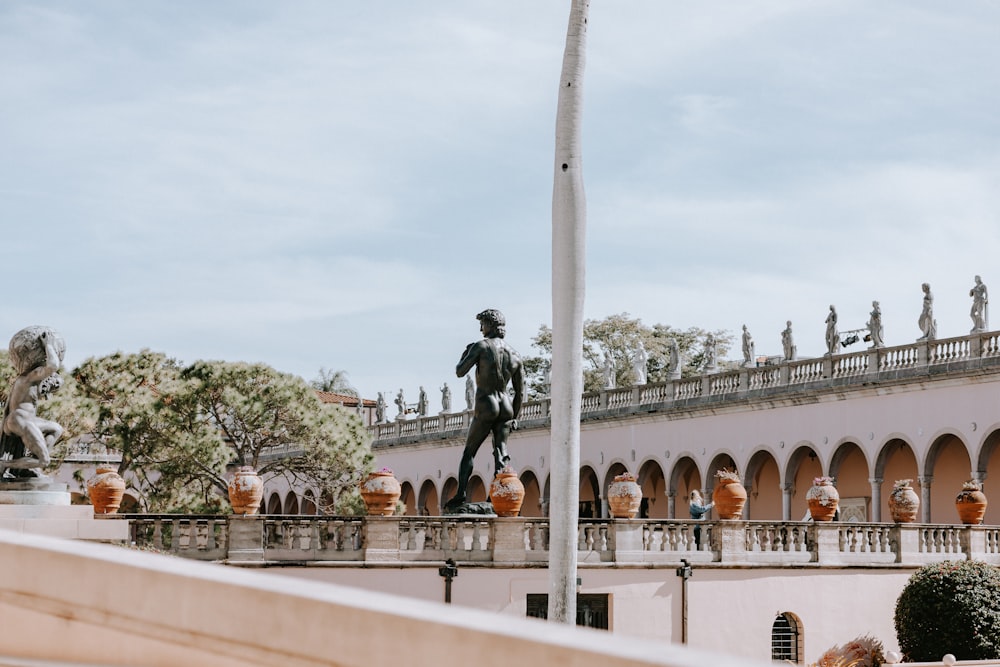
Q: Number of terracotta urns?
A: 9